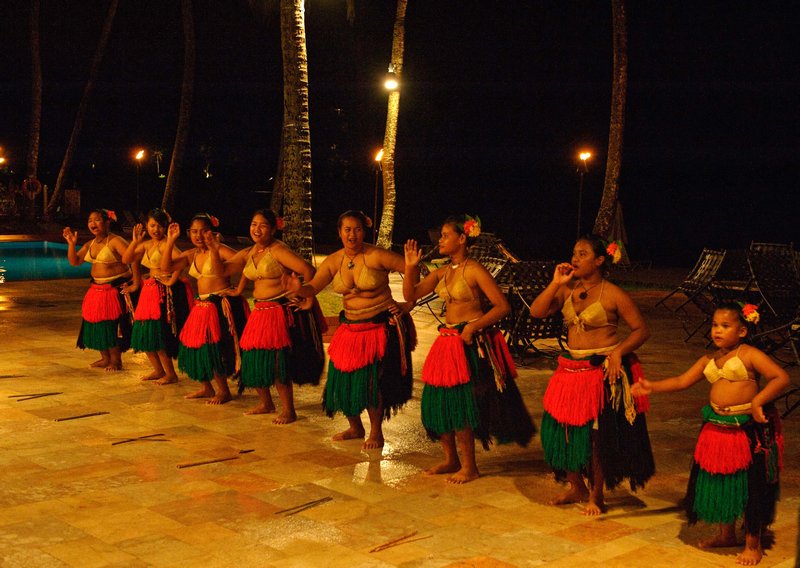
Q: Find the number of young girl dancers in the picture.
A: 1